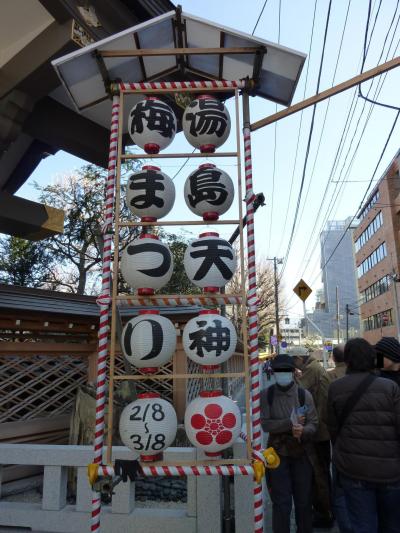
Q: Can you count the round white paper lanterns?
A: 10